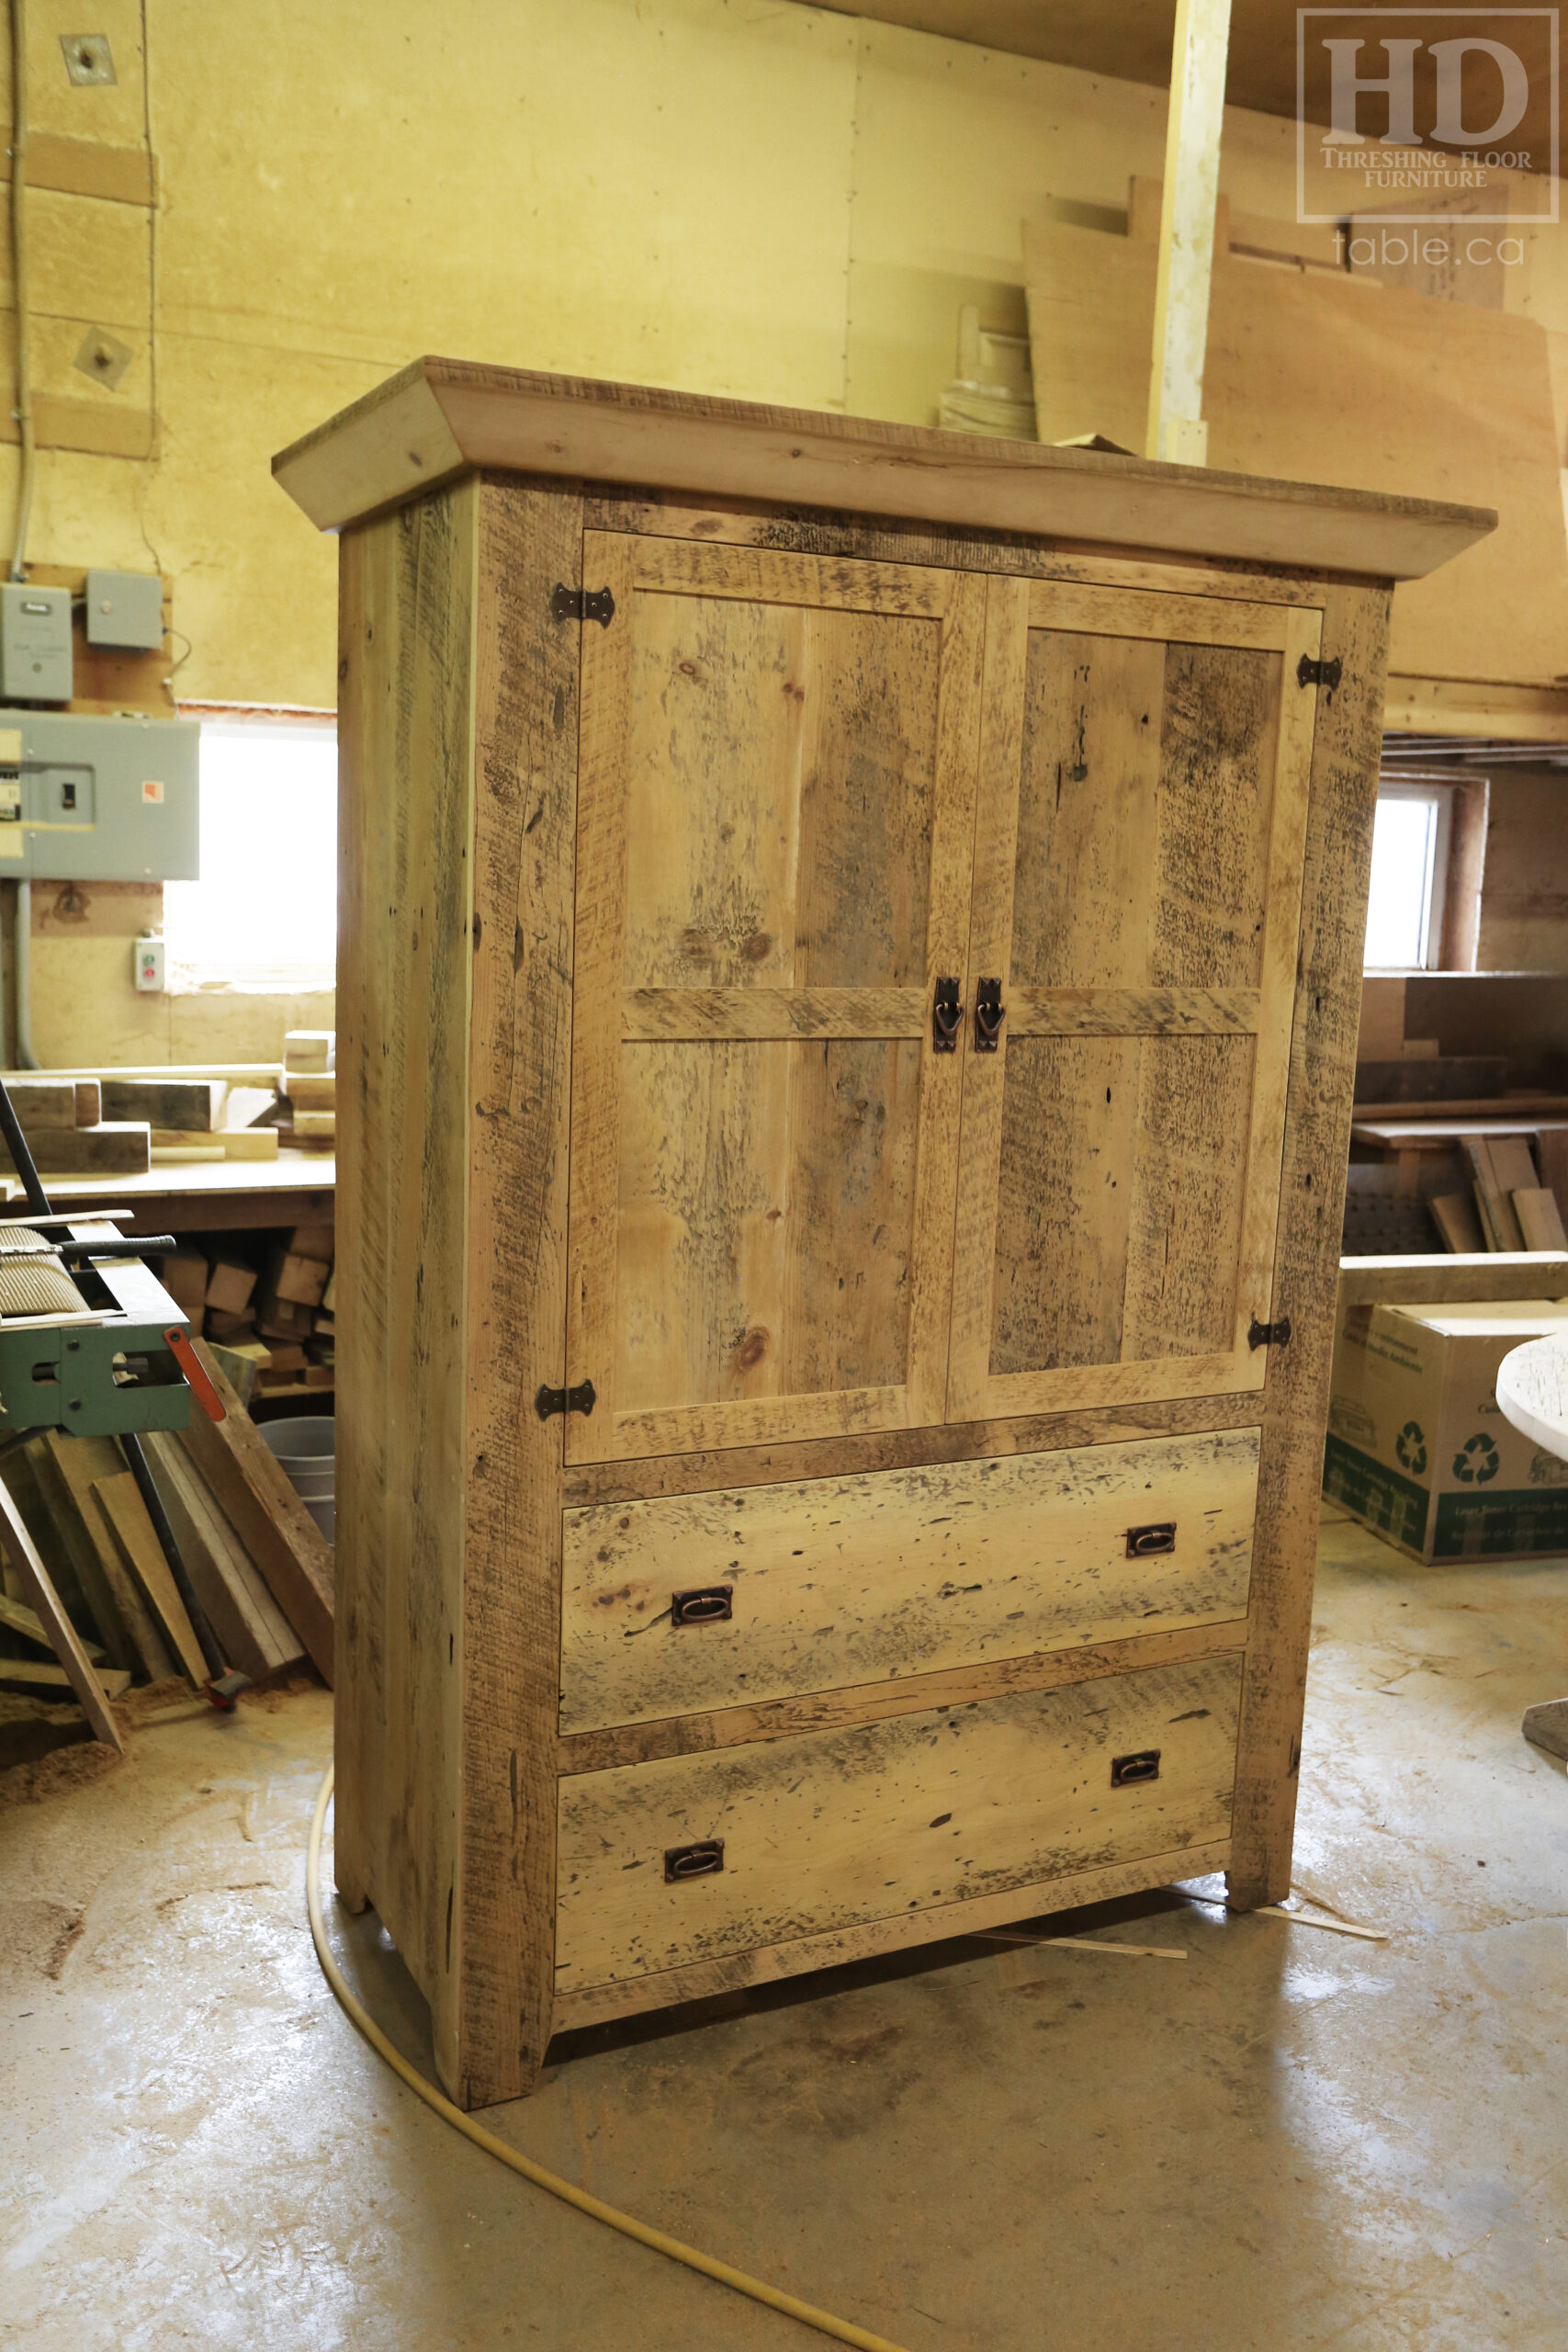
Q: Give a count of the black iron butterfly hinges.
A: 4